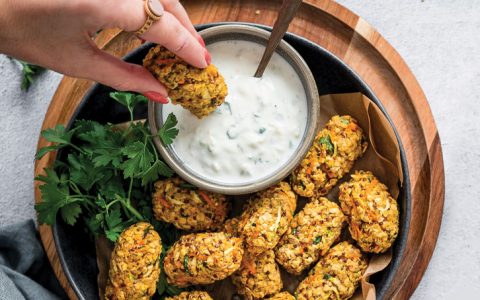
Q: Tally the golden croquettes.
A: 12